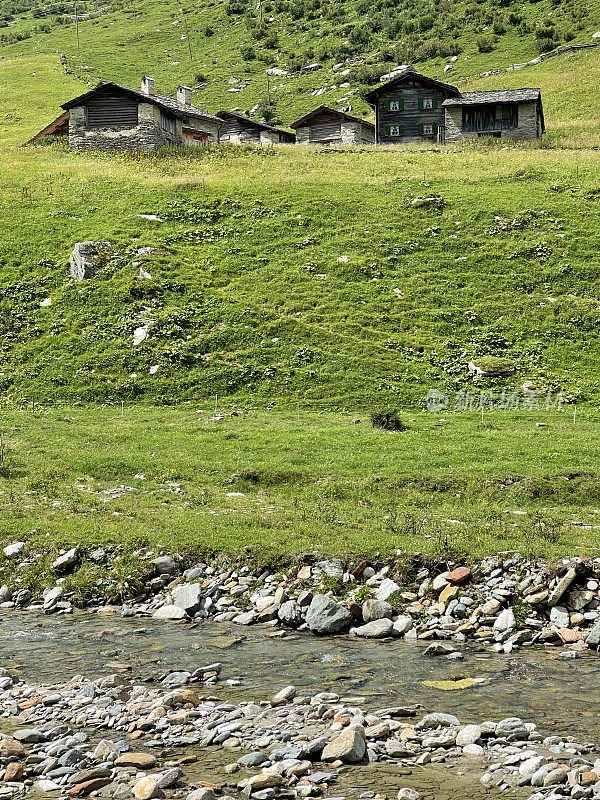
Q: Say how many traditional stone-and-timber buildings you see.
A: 5